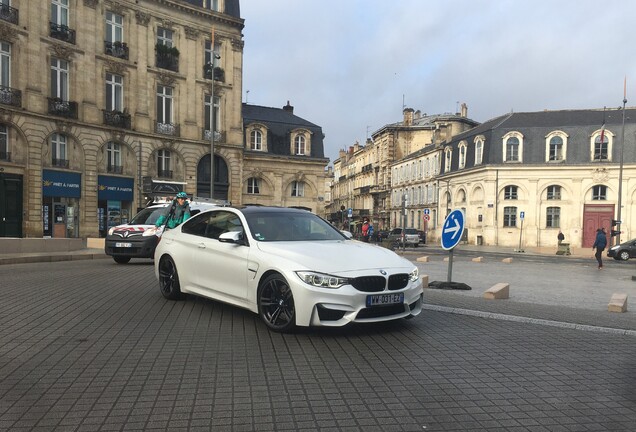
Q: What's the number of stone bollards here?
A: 7